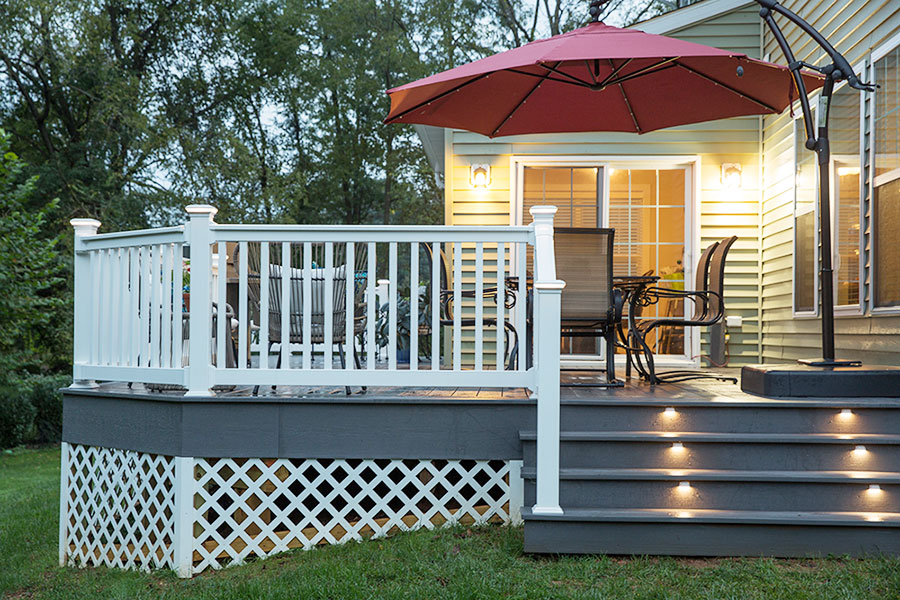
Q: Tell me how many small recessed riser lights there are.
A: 6